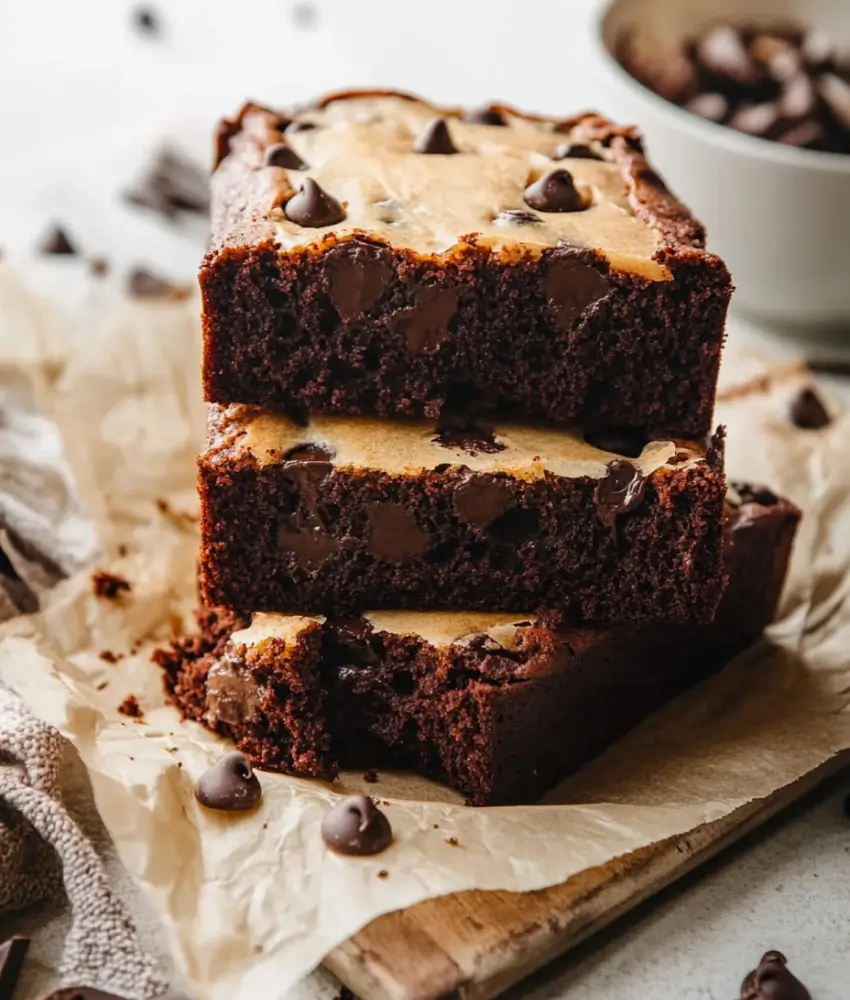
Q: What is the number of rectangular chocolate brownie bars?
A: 3